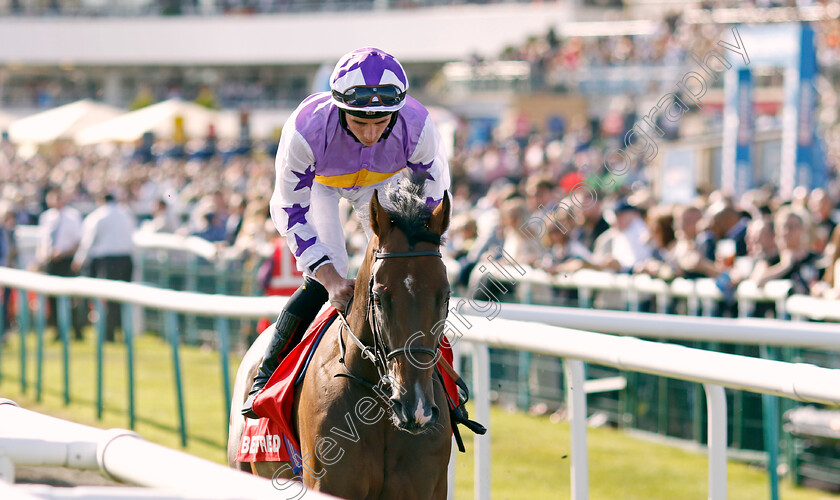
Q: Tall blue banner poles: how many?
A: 2